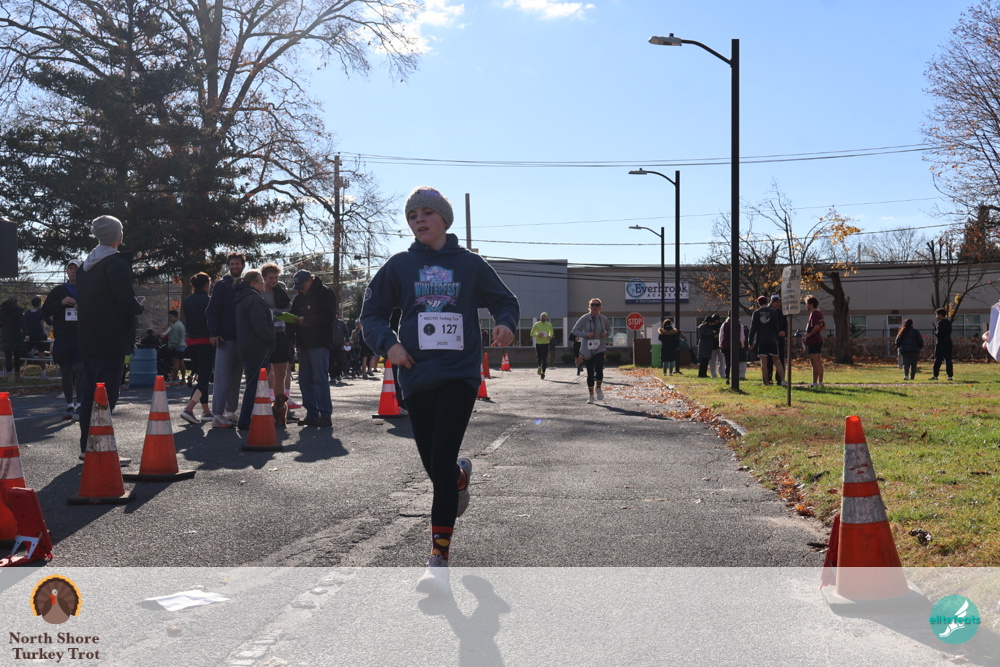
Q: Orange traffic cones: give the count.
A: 10